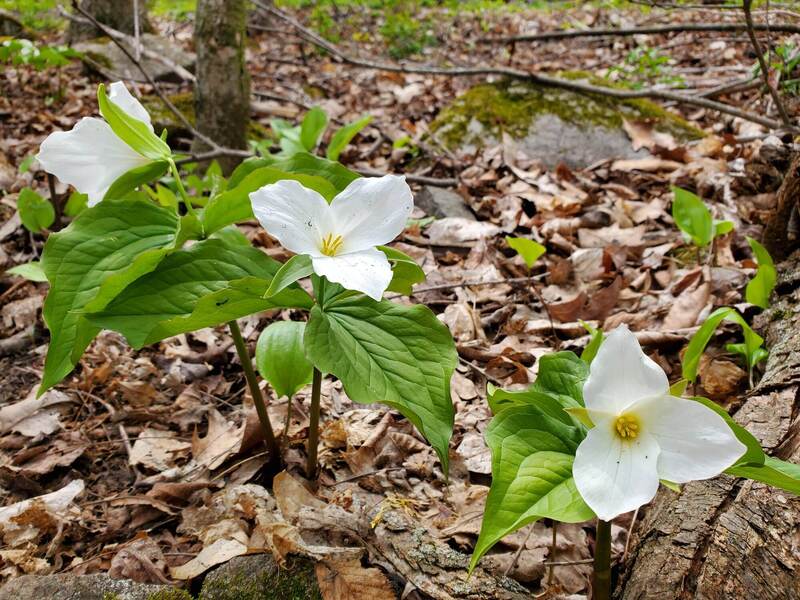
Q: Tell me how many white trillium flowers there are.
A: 3